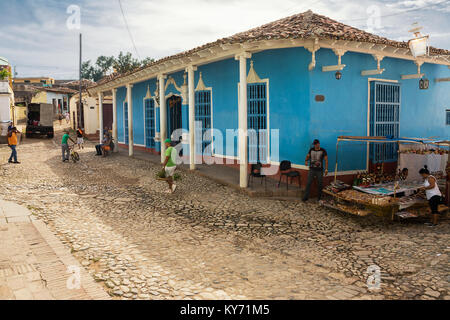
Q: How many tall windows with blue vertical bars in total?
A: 5